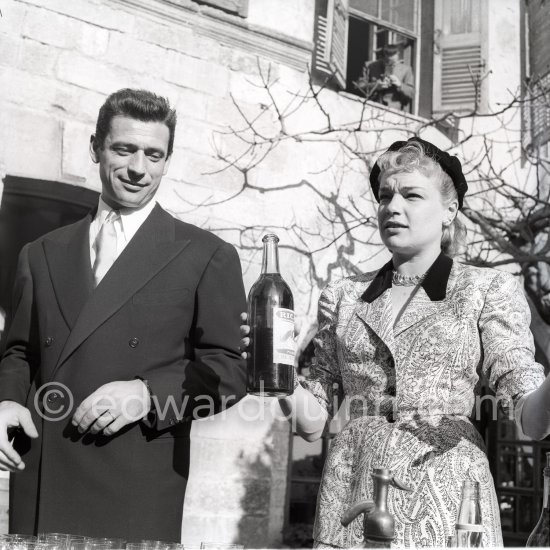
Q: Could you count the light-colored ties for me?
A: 1